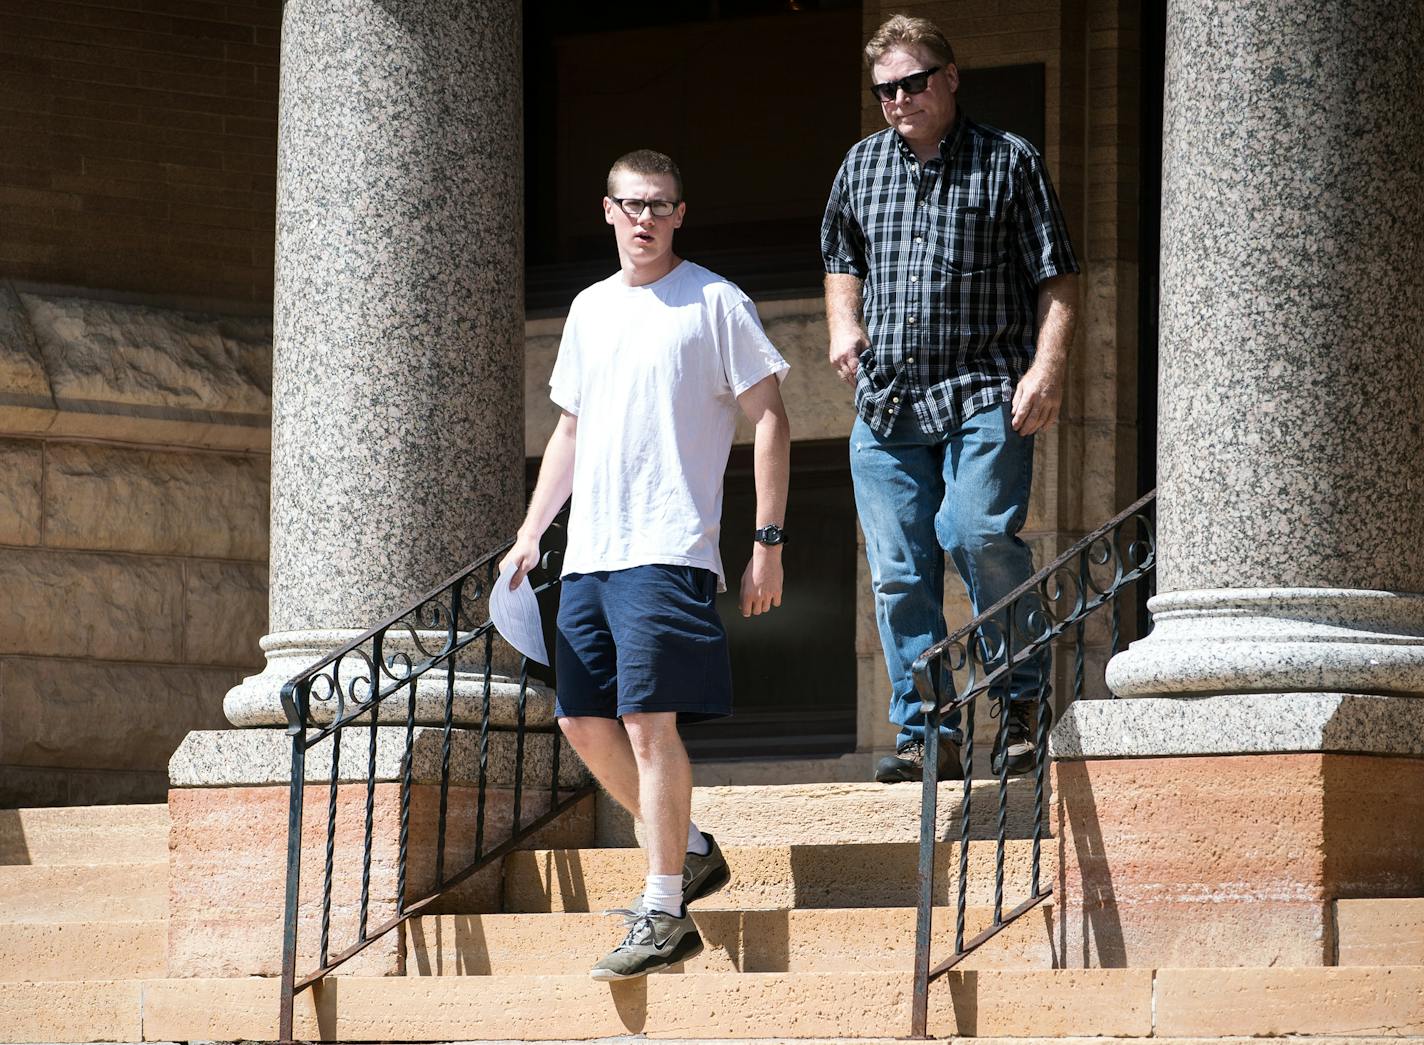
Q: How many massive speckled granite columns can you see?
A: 2